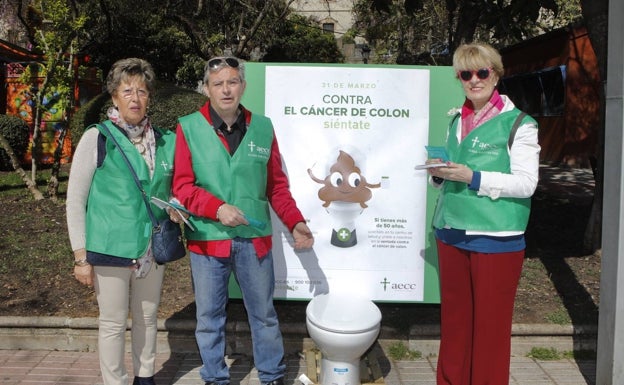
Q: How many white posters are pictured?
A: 1